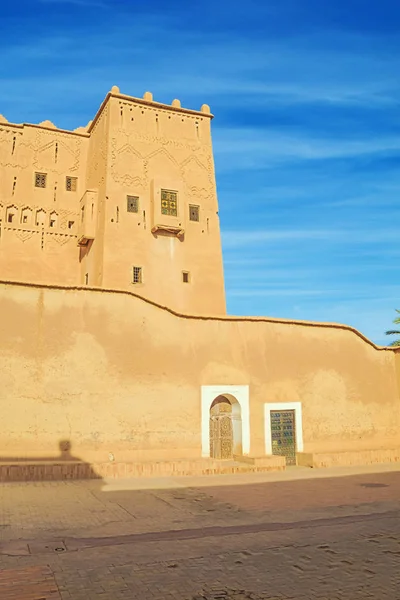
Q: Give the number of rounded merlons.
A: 4